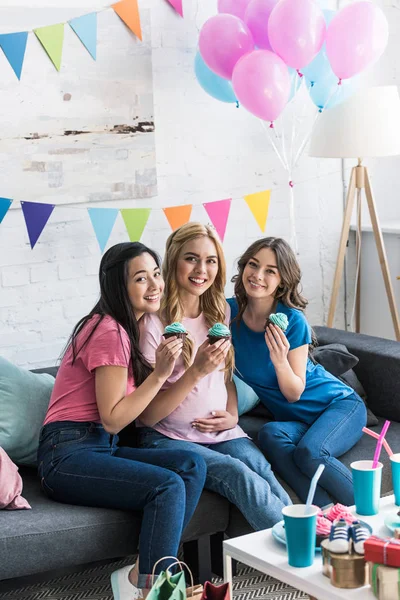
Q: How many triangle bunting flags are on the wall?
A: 12